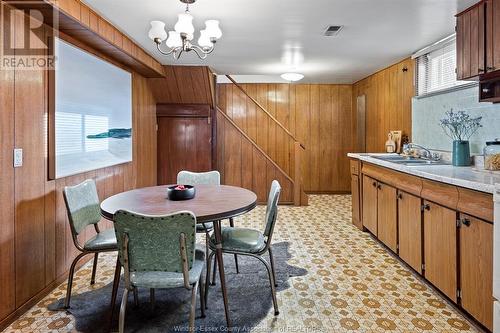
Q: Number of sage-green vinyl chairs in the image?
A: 4